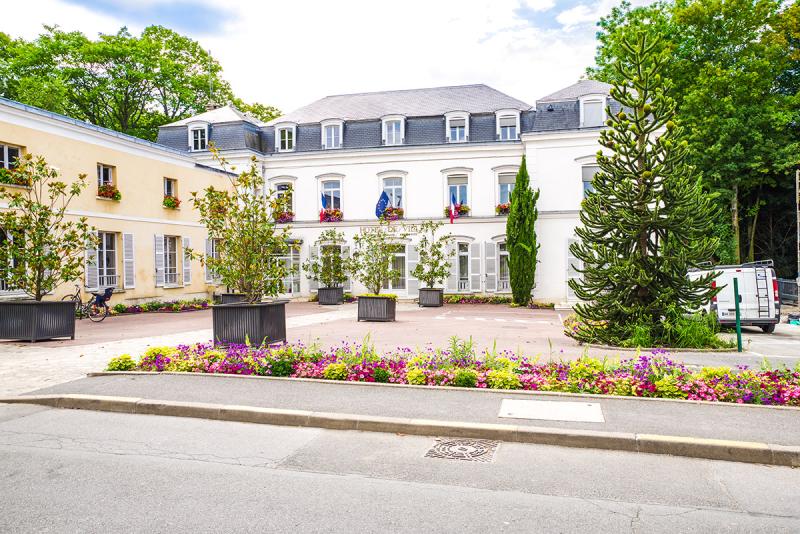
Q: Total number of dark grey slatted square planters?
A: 6